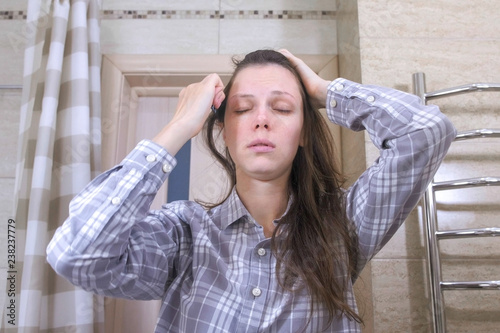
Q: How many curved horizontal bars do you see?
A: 5